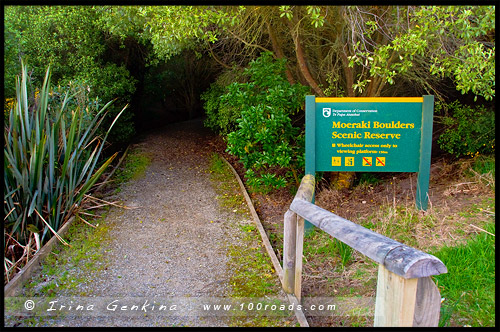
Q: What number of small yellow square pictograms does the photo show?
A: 4